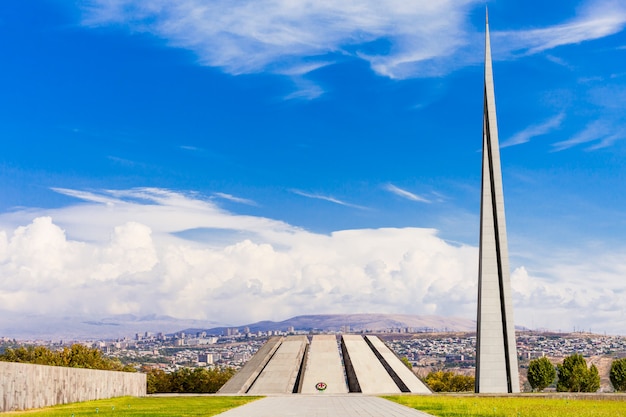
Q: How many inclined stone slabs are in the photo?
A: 5